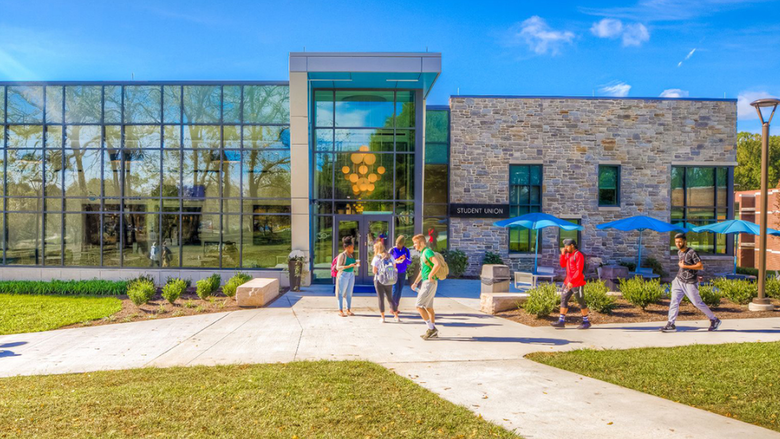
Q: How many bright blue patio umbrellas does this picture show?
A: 3